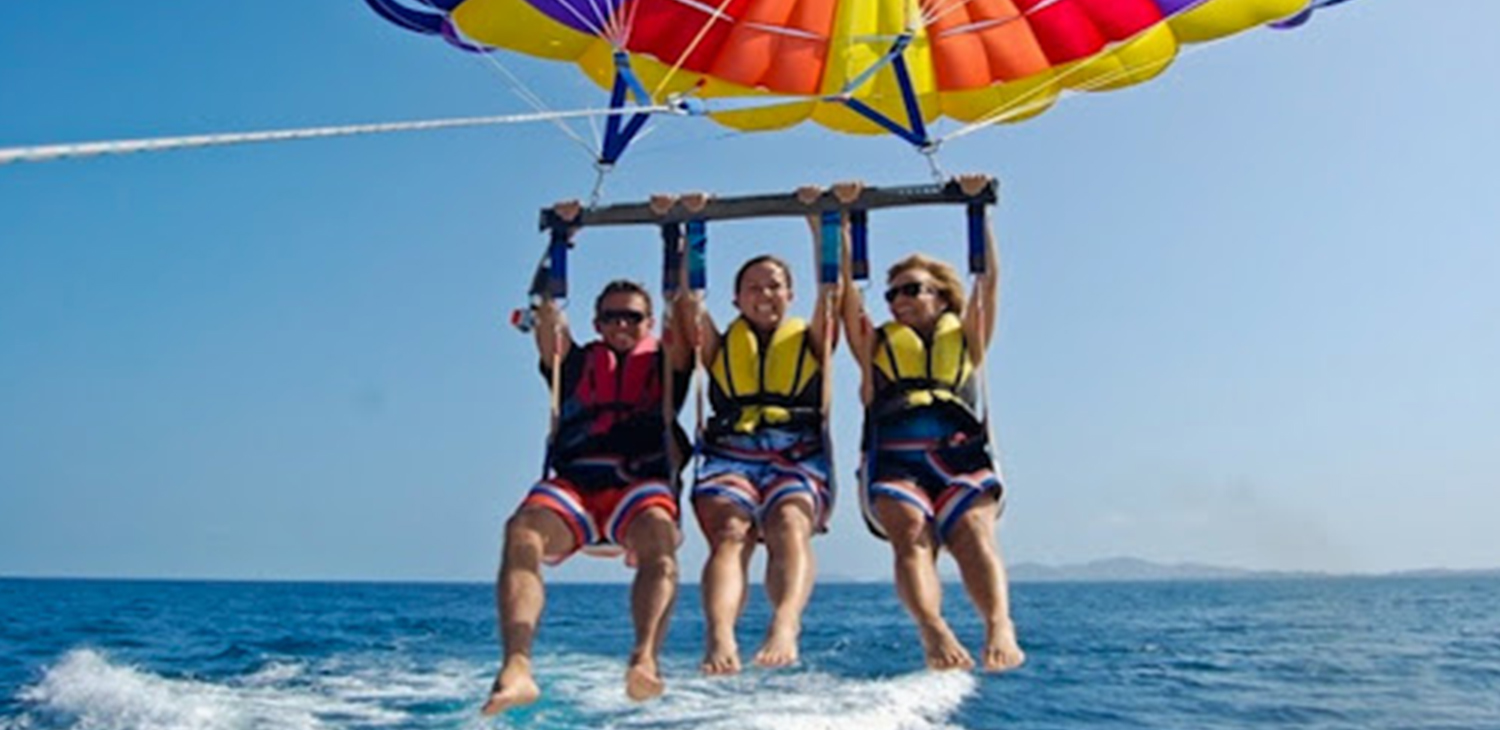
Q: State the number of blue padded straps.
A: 6